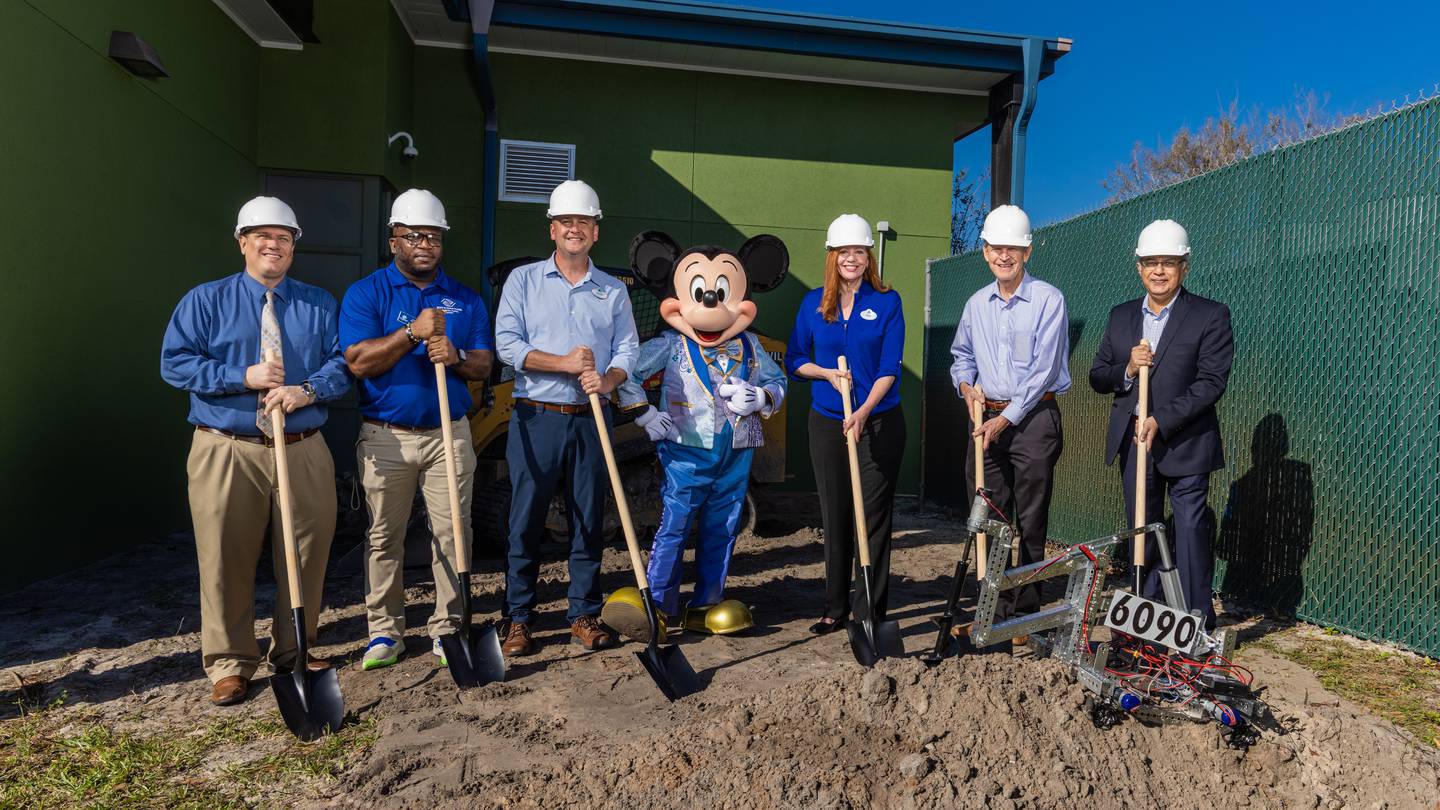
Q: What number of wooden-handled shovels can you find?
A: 6